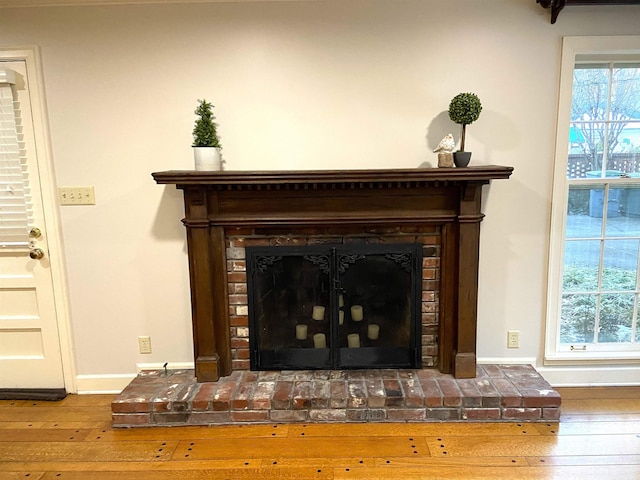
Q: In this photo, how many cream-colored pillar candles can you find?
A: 8